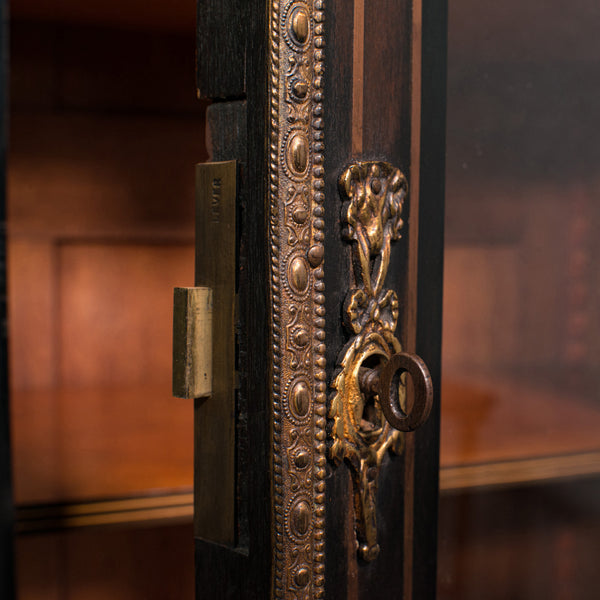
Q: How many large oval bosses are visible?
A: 5